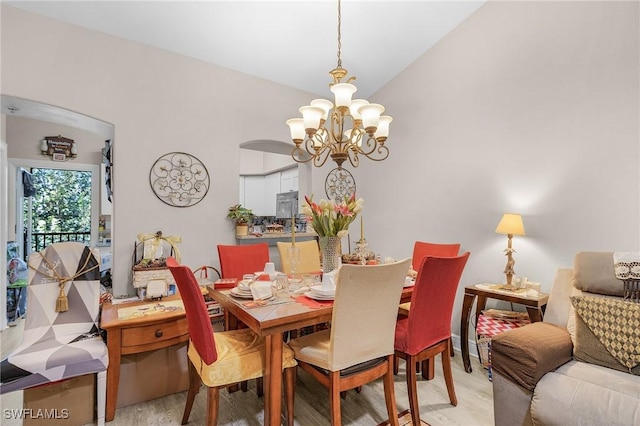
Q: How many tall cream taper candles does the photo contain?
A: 2